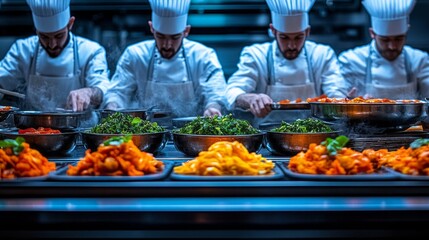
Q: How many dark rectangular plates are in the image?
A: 5